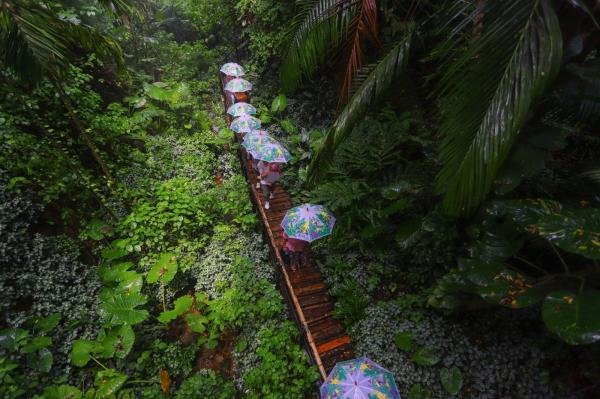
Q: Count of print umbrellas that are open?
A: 8